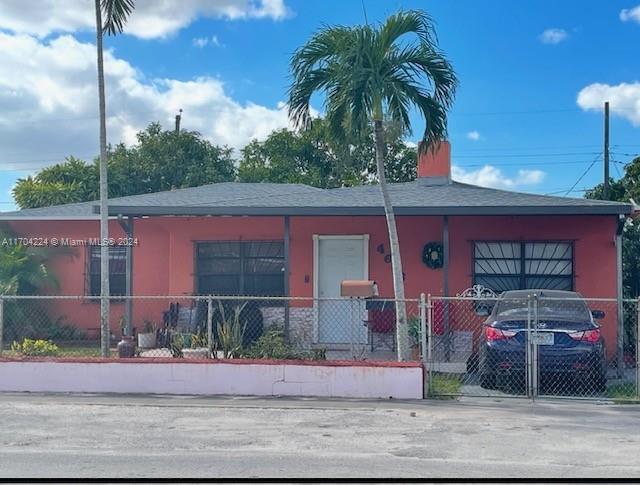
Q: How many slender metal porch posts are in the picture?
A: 4